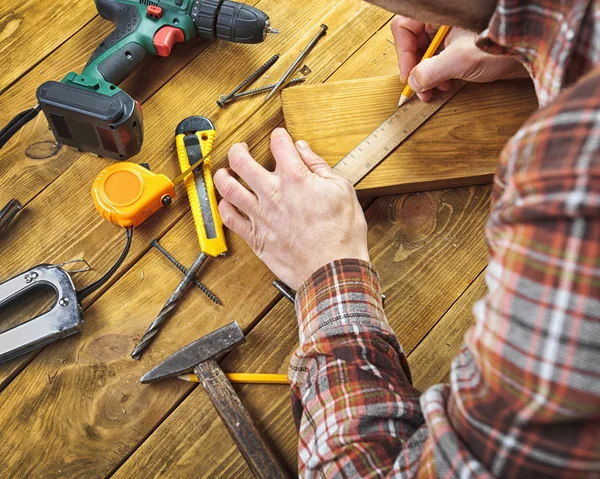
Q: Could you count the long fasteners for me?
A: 4